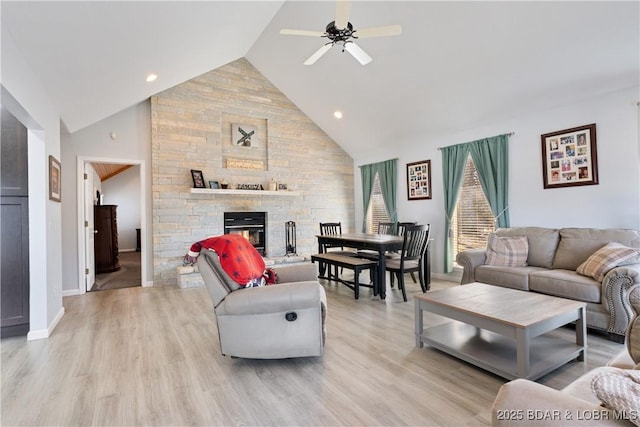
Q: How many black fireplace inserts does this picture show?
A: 1